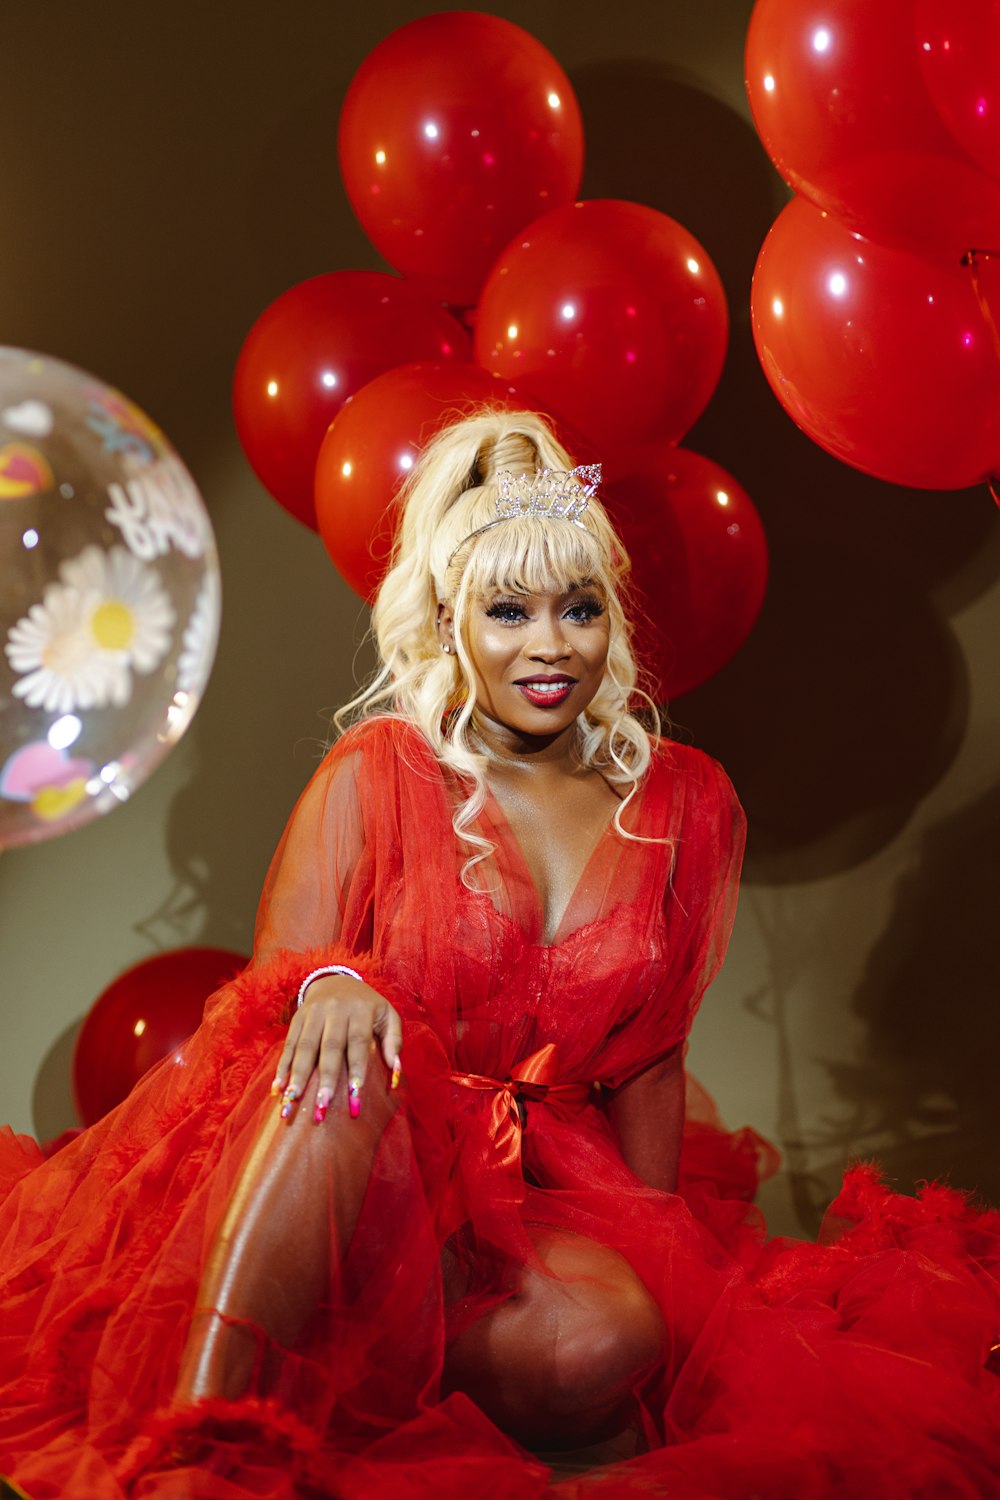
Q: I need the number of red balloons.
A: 9